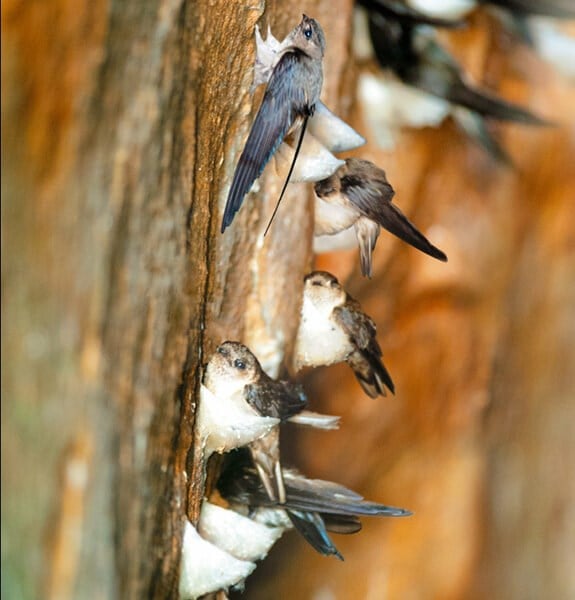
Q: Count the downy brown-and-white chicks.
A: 2